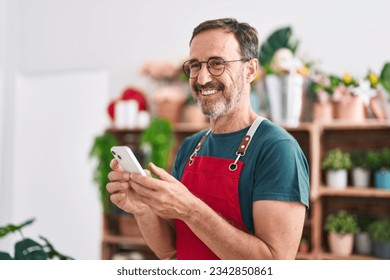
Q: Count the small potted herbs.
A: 6